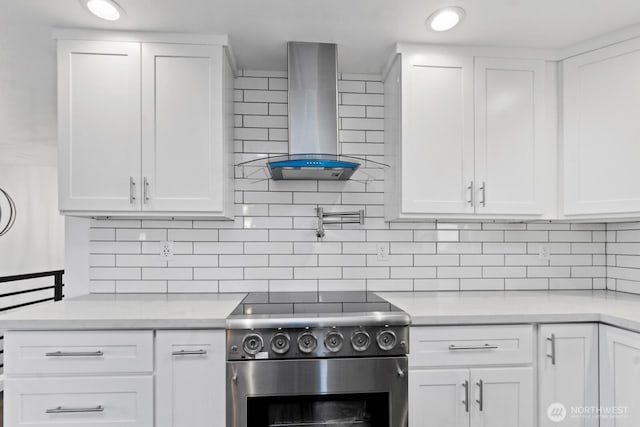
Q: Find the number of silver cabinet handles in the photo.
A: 11